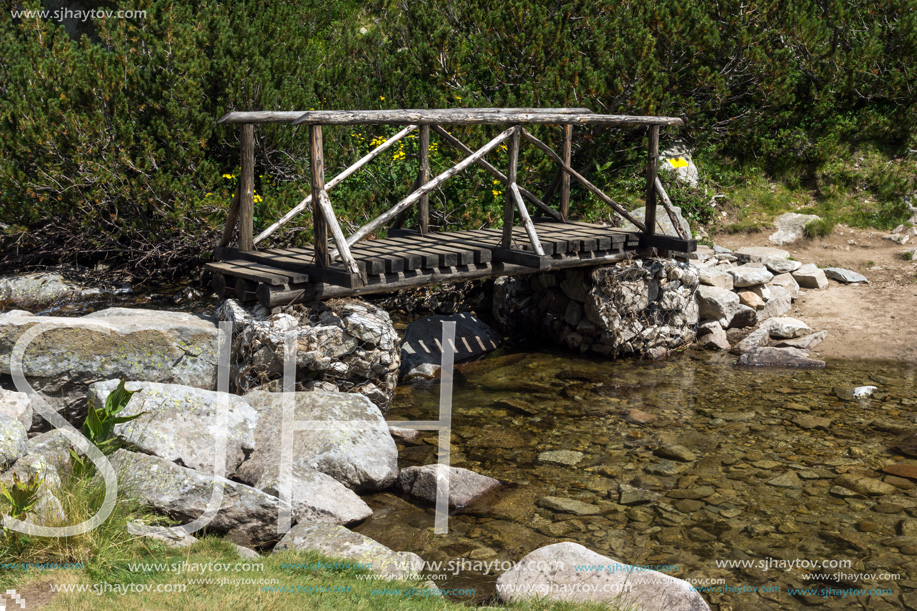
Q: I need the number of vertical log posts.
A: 6